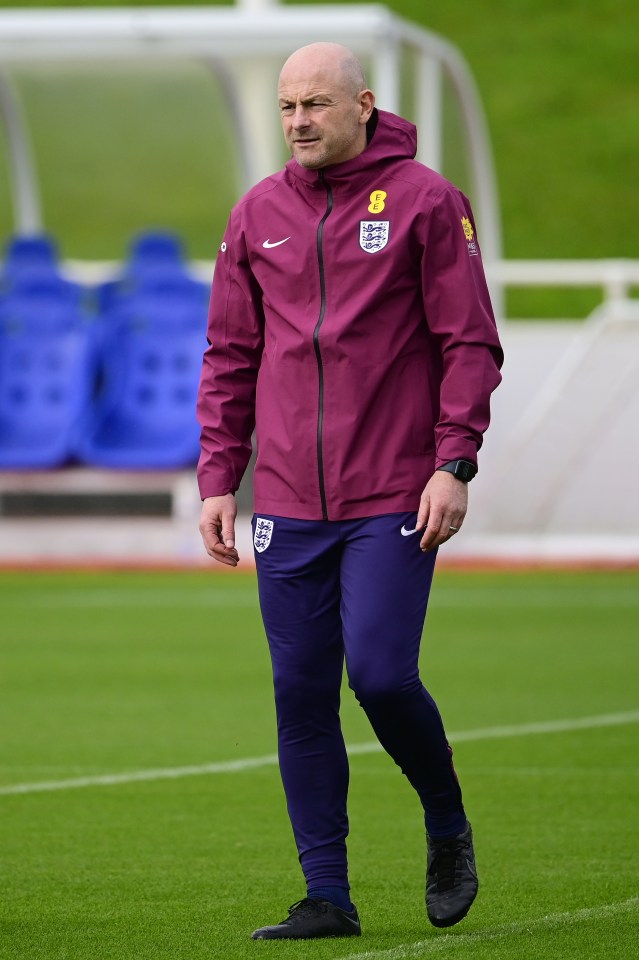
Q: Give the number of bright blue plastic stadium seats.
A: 2